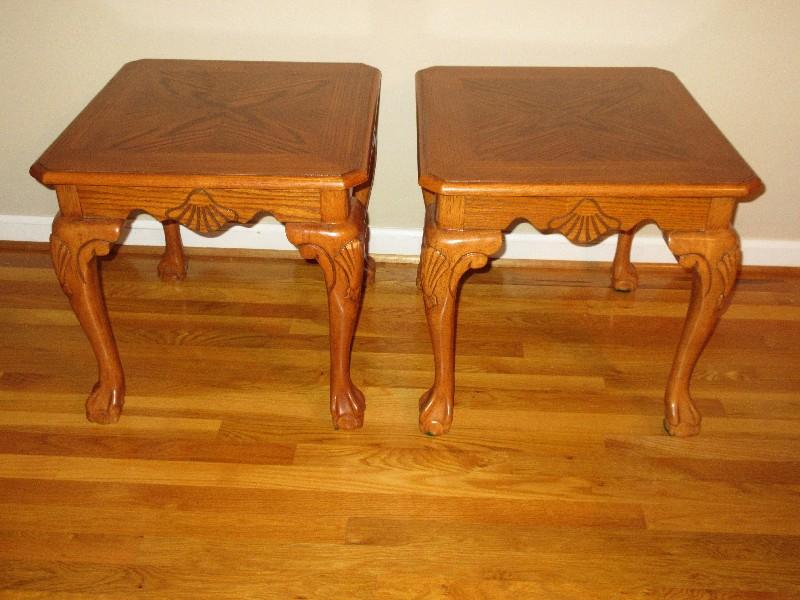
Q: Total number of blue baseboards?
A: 0